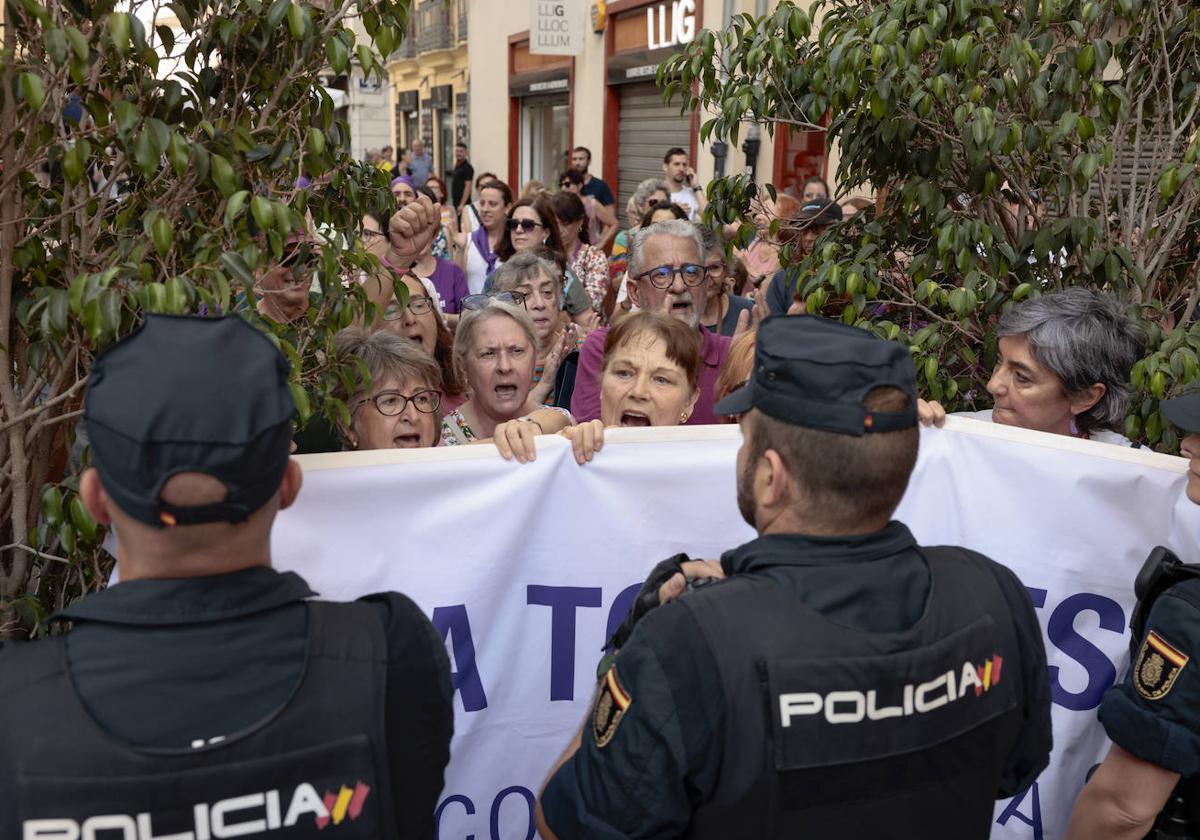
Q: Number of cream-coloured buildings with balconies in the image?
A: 1